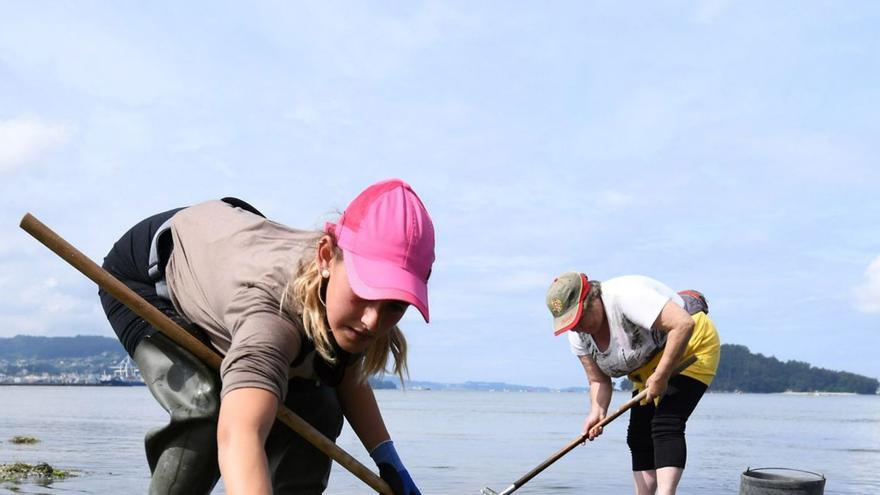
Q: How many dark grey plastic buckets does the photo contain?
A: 1